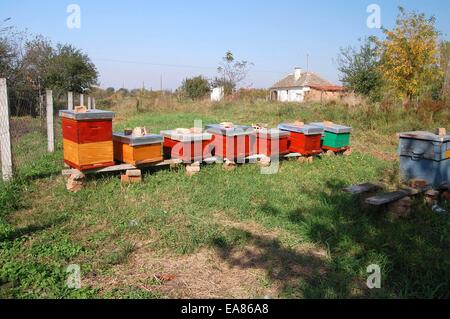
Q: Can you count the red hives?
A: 4